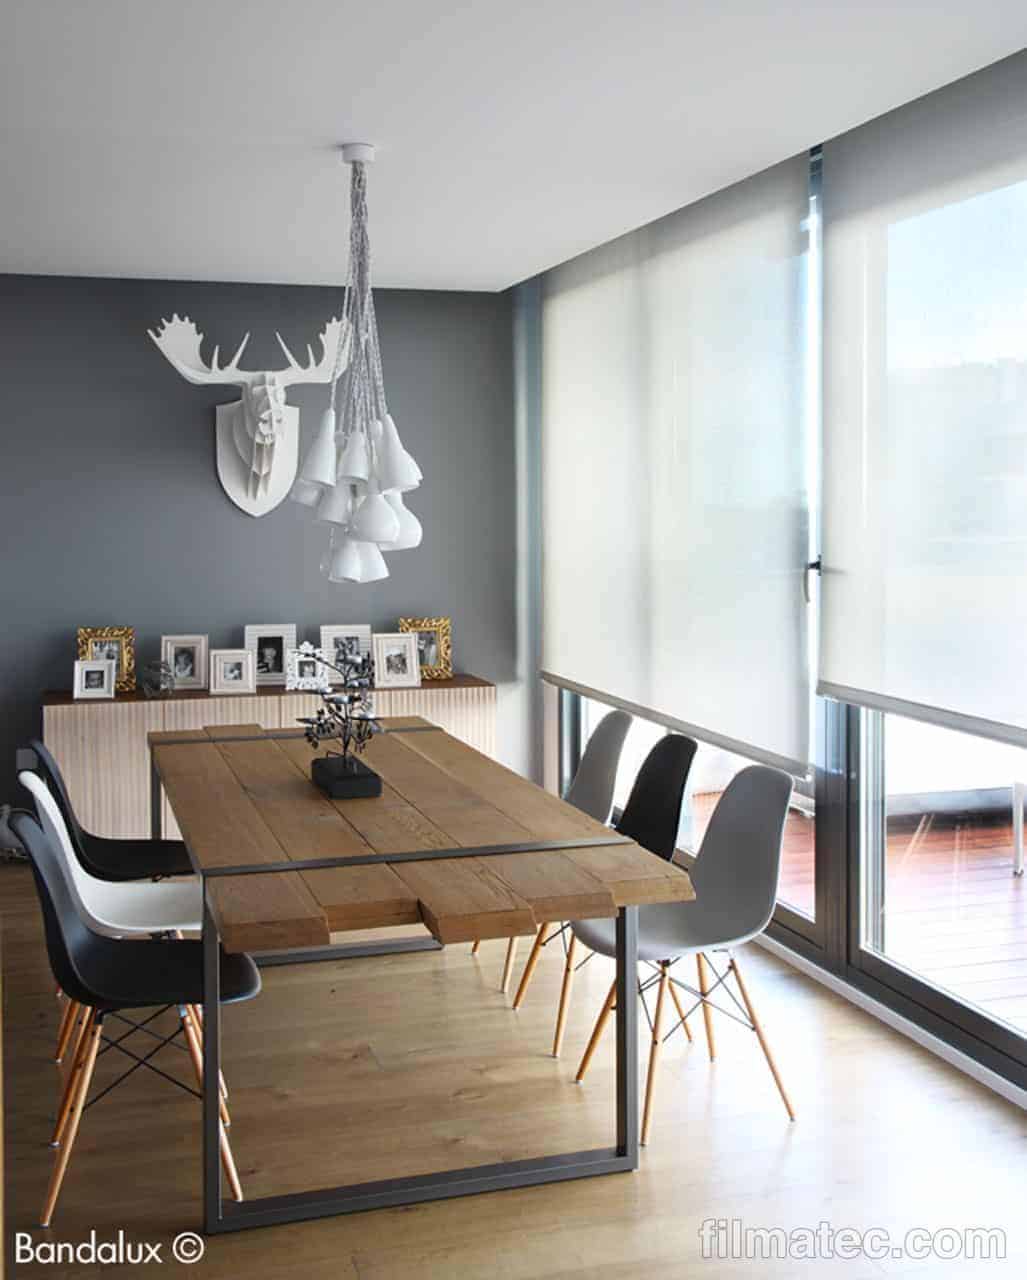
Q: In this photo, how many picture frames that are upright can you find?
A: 9